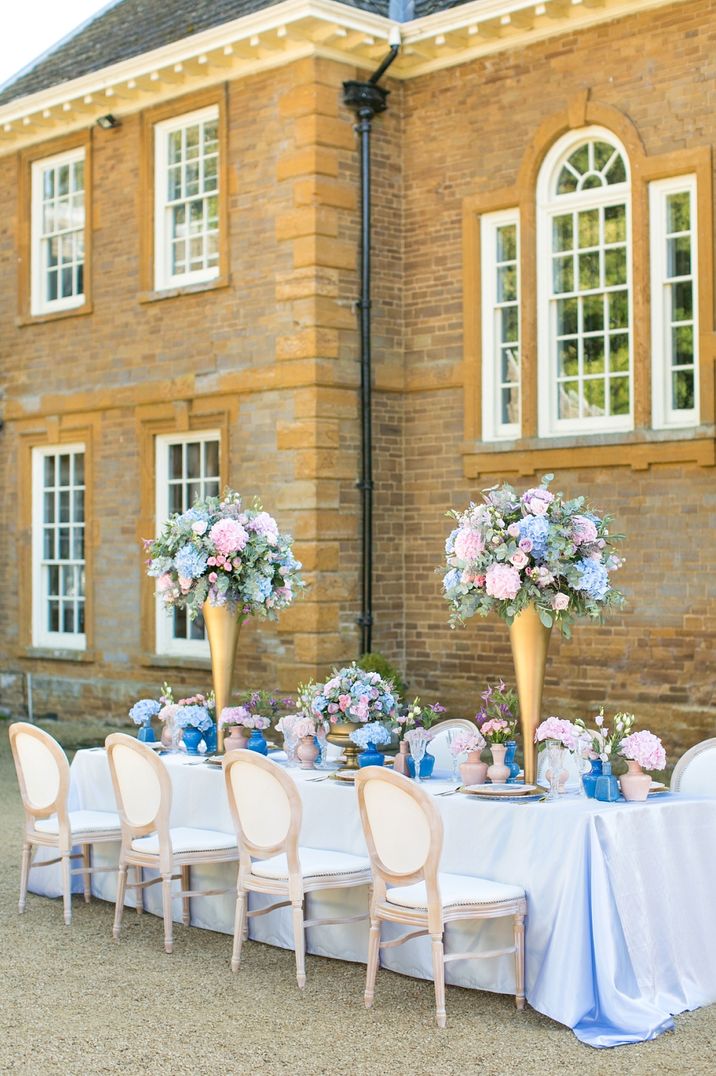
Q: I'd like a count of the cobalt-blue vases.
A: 10